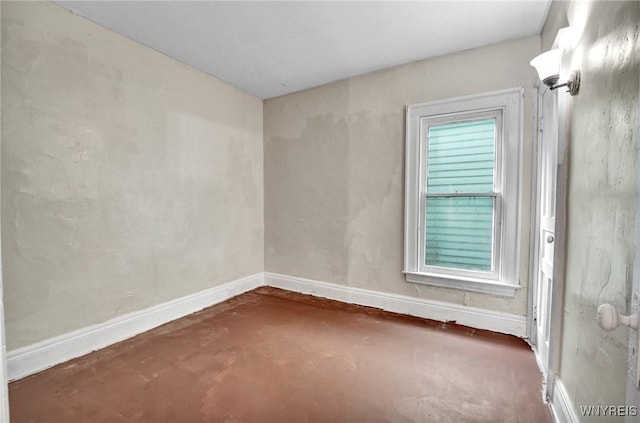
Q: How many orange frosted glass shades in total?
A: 0